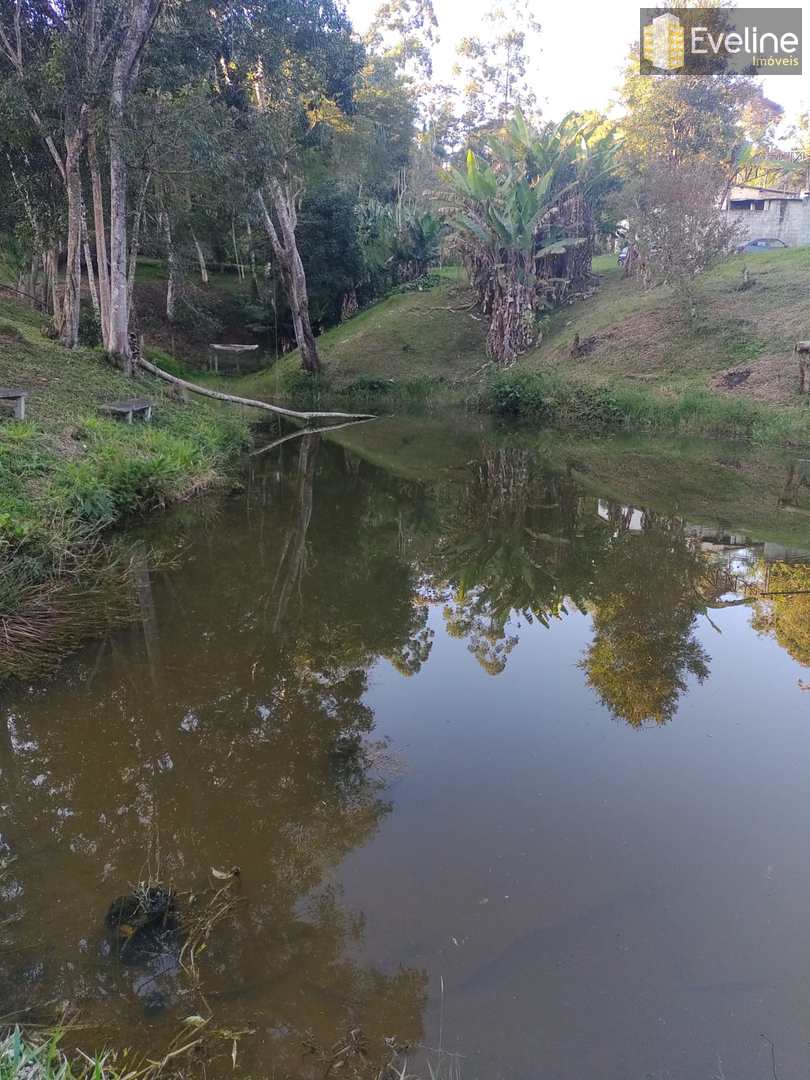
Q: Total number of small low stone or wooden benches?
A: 2